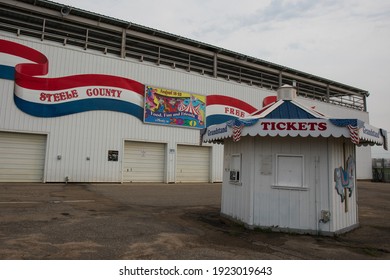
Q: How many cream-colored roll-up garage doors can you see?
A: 3